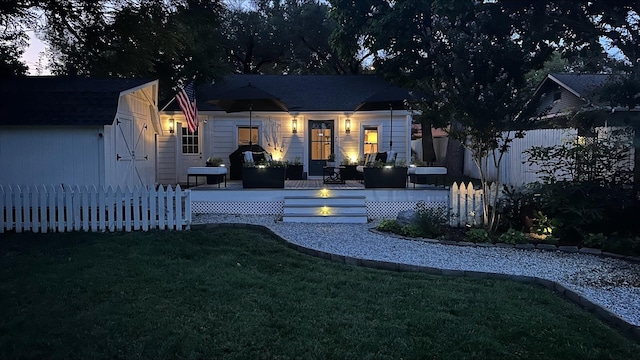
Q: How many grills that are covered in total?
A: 1